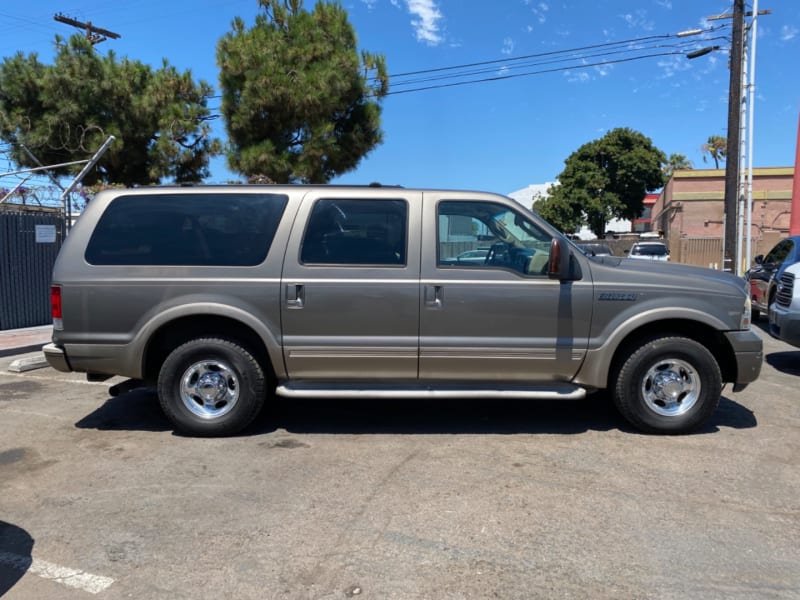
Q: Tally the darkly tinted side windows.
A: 2